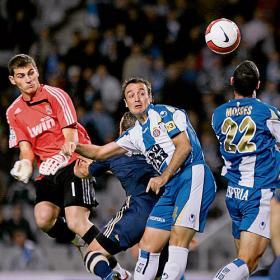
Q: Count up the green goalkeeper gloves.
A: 0